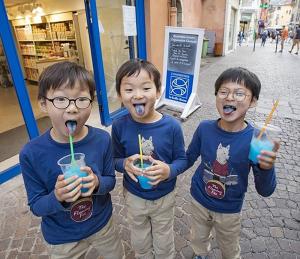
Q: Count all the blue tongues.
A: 3